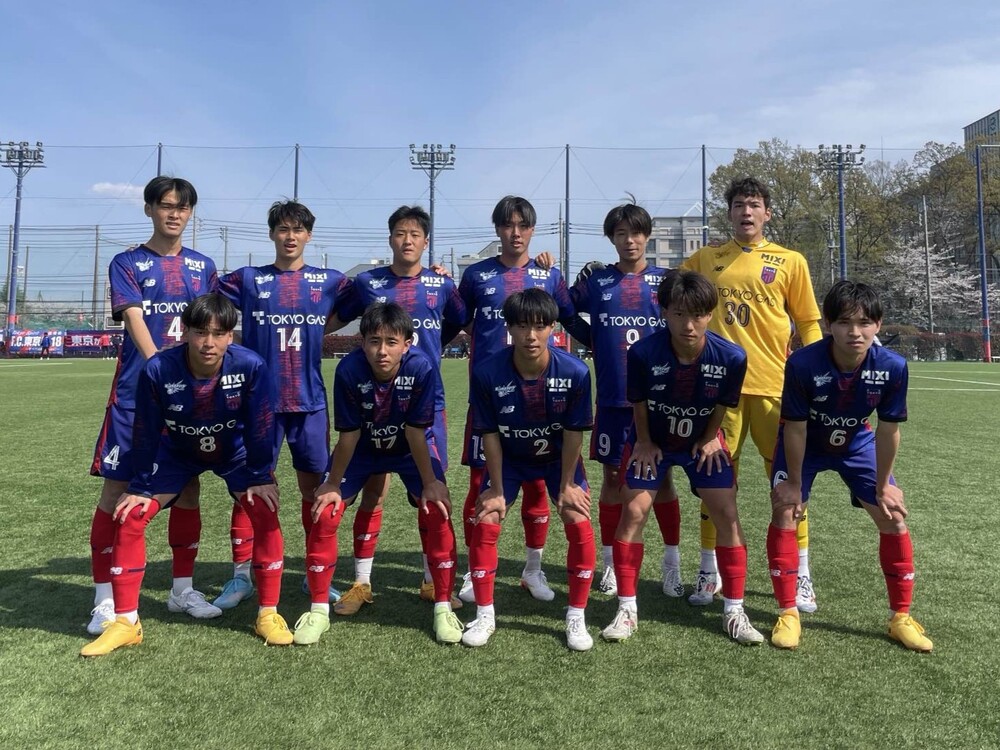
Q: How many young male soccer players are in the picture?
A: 11